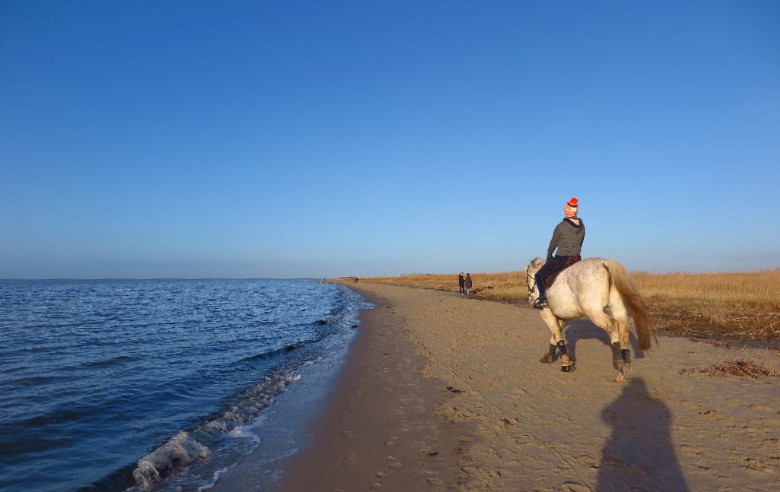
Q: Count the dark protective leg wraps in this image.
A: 4